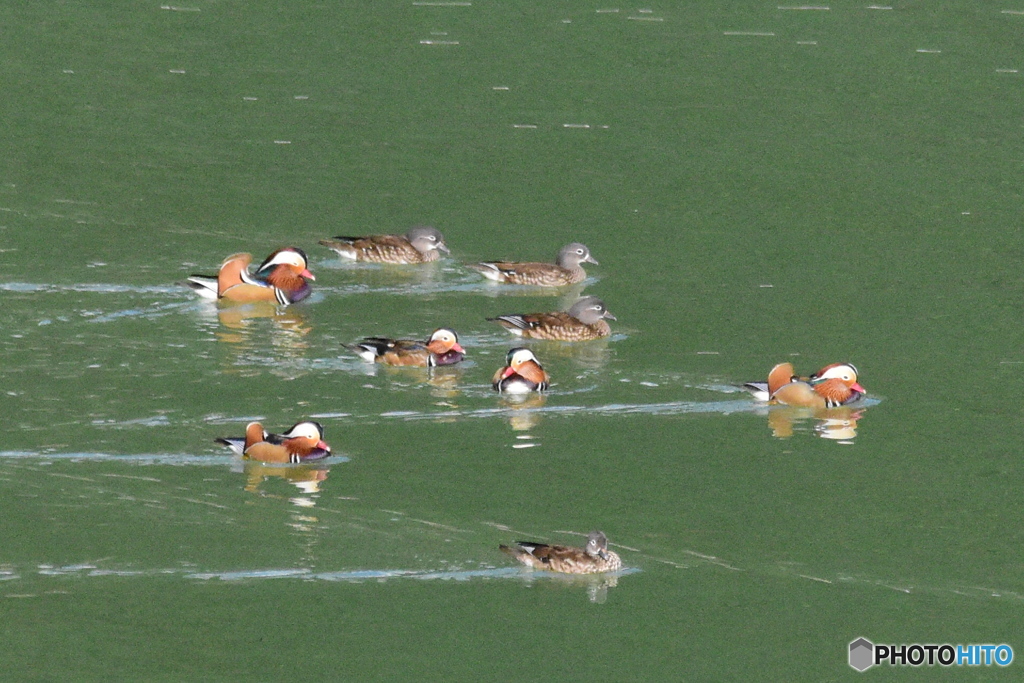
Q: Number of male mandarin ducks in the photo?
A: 5